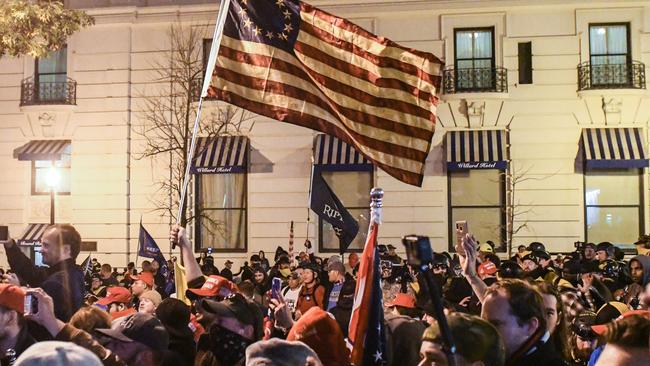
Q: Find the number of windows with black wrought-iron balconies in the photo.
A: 3